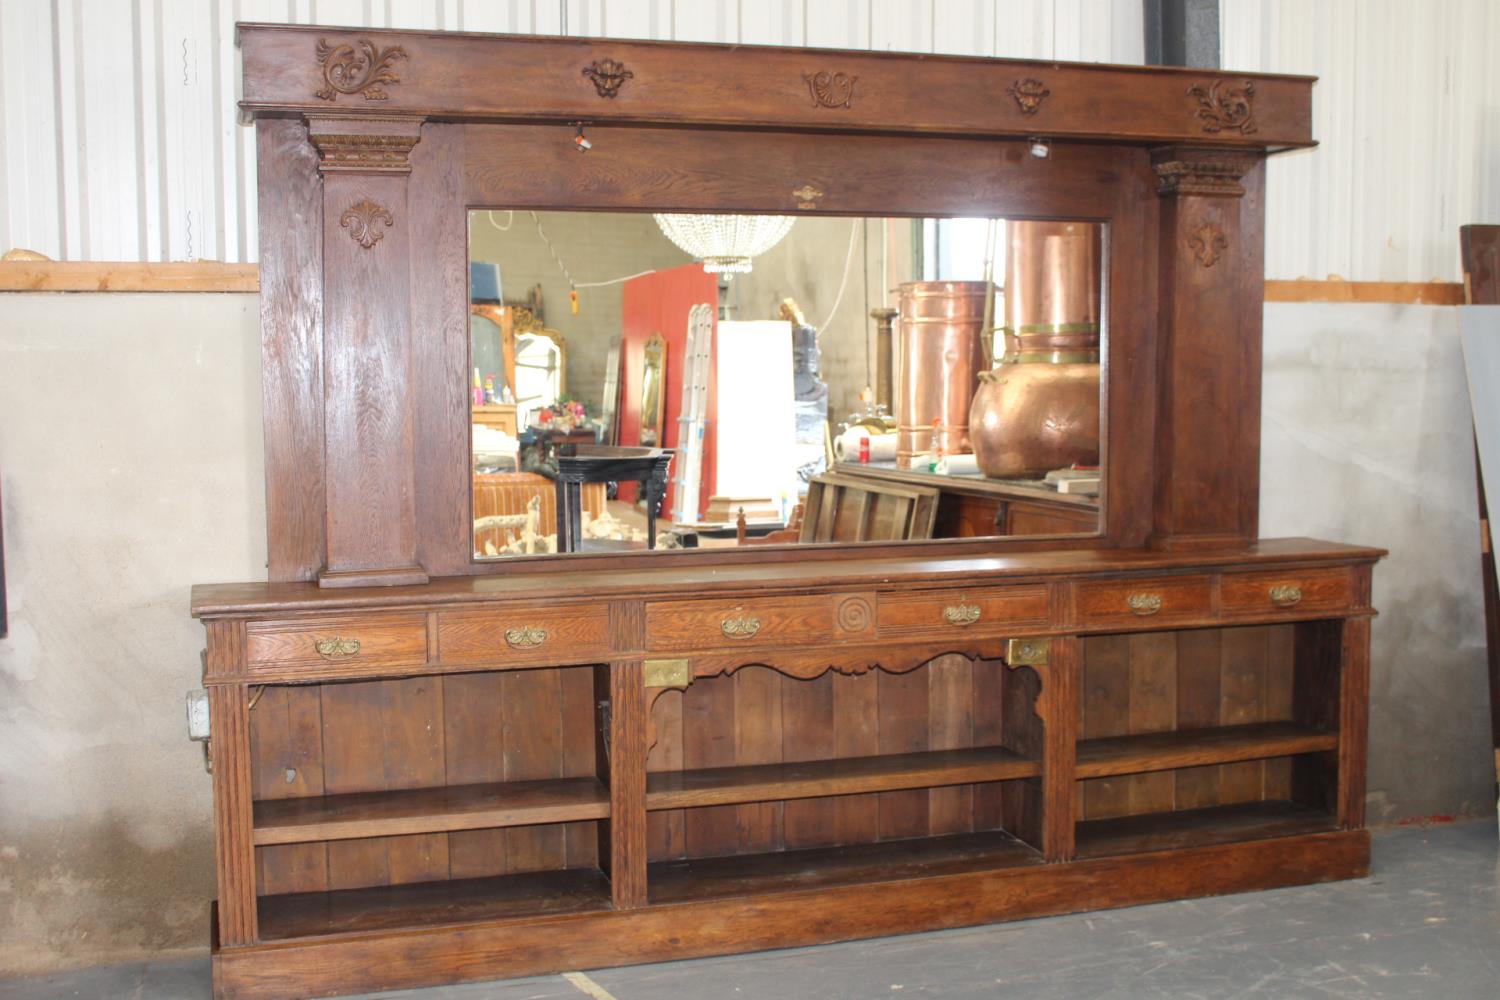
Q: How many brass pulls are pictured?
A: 6